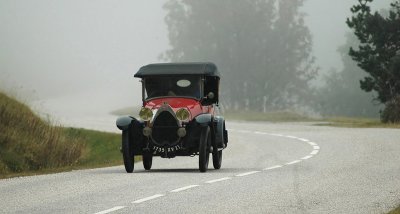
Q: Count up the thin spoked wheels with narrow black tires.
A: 4